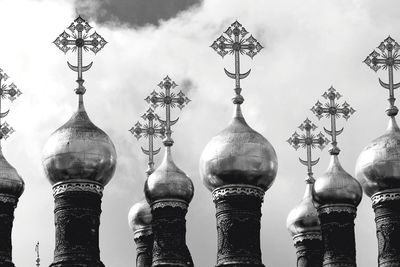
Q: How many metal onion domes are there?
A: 8